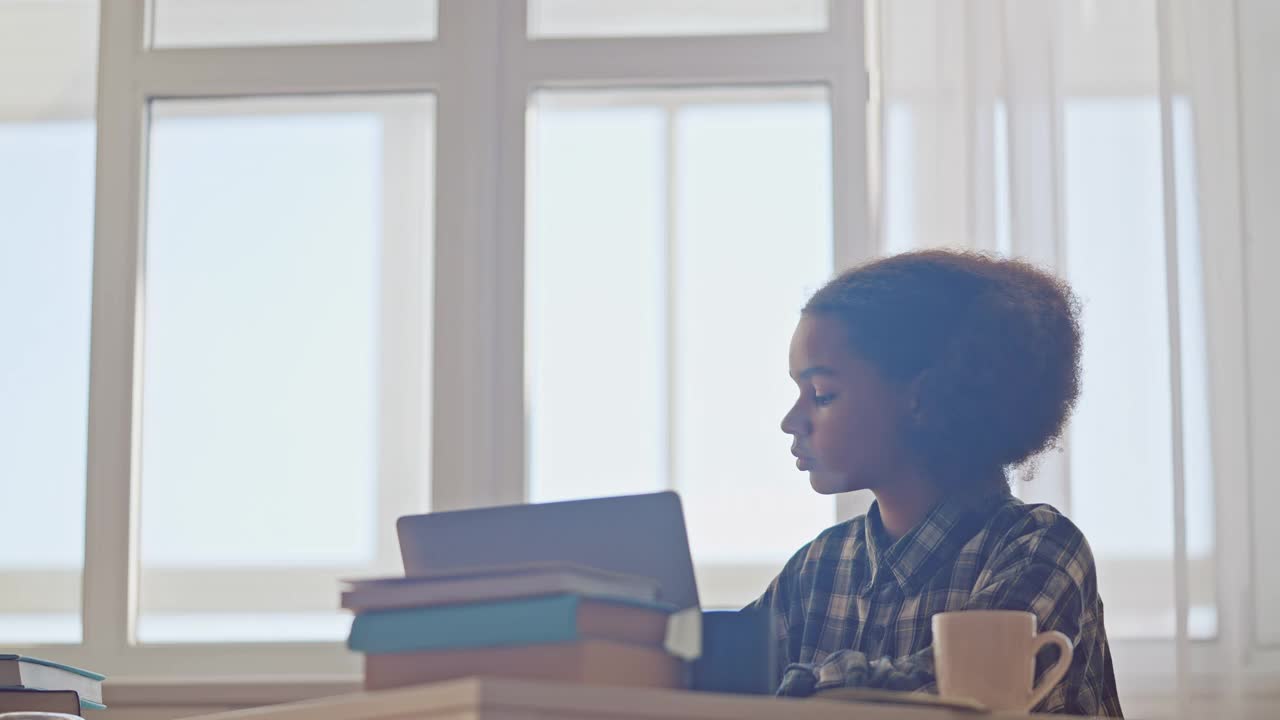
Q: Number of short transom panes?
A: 2